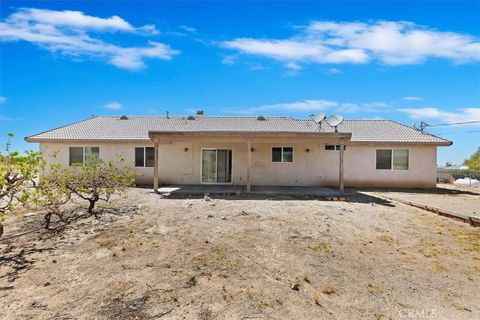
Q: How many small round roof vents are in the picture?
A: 3